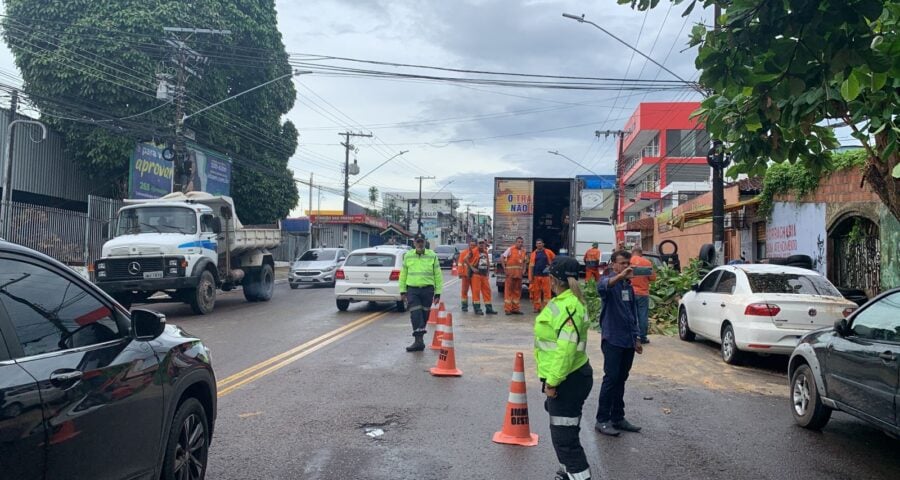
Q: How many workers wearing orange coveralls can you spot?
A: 5